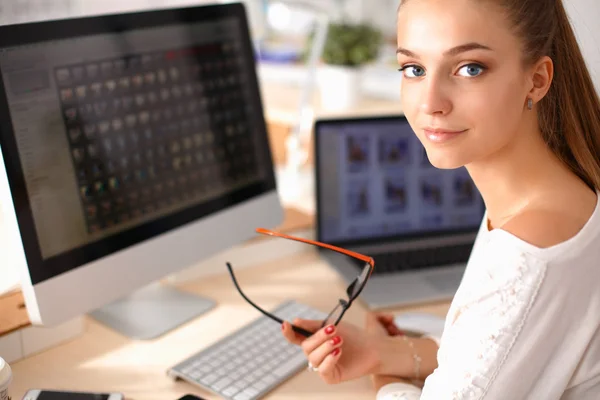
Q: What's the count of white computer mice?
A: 1